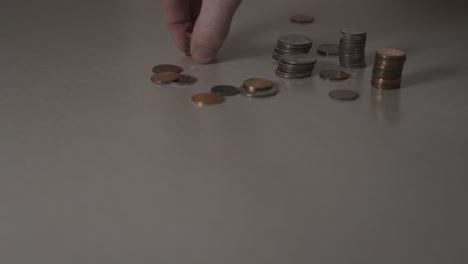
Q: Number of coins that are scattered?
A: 11